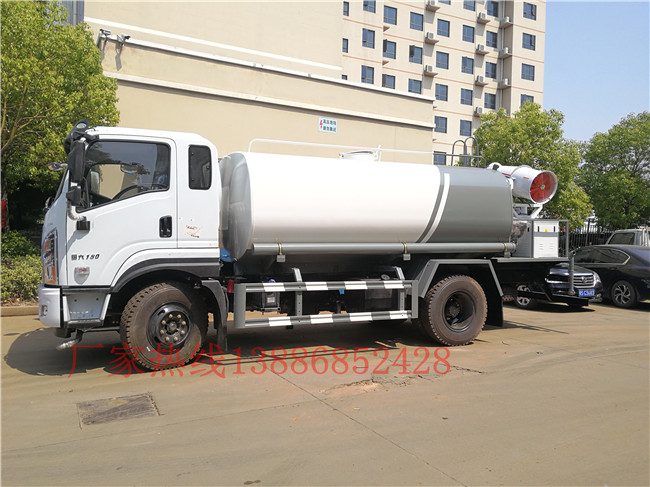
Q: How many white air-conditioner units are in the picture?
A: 10